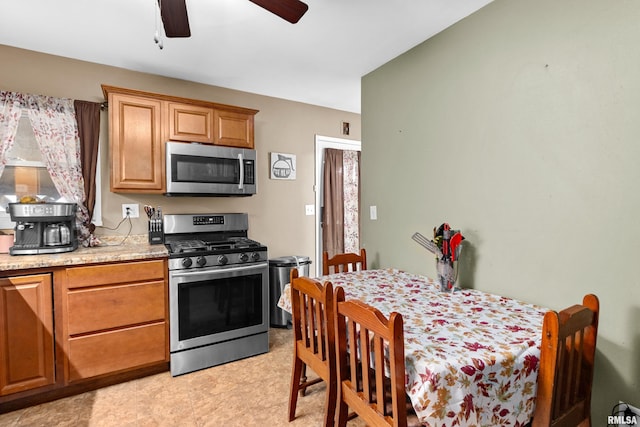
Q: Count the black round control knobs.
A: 5